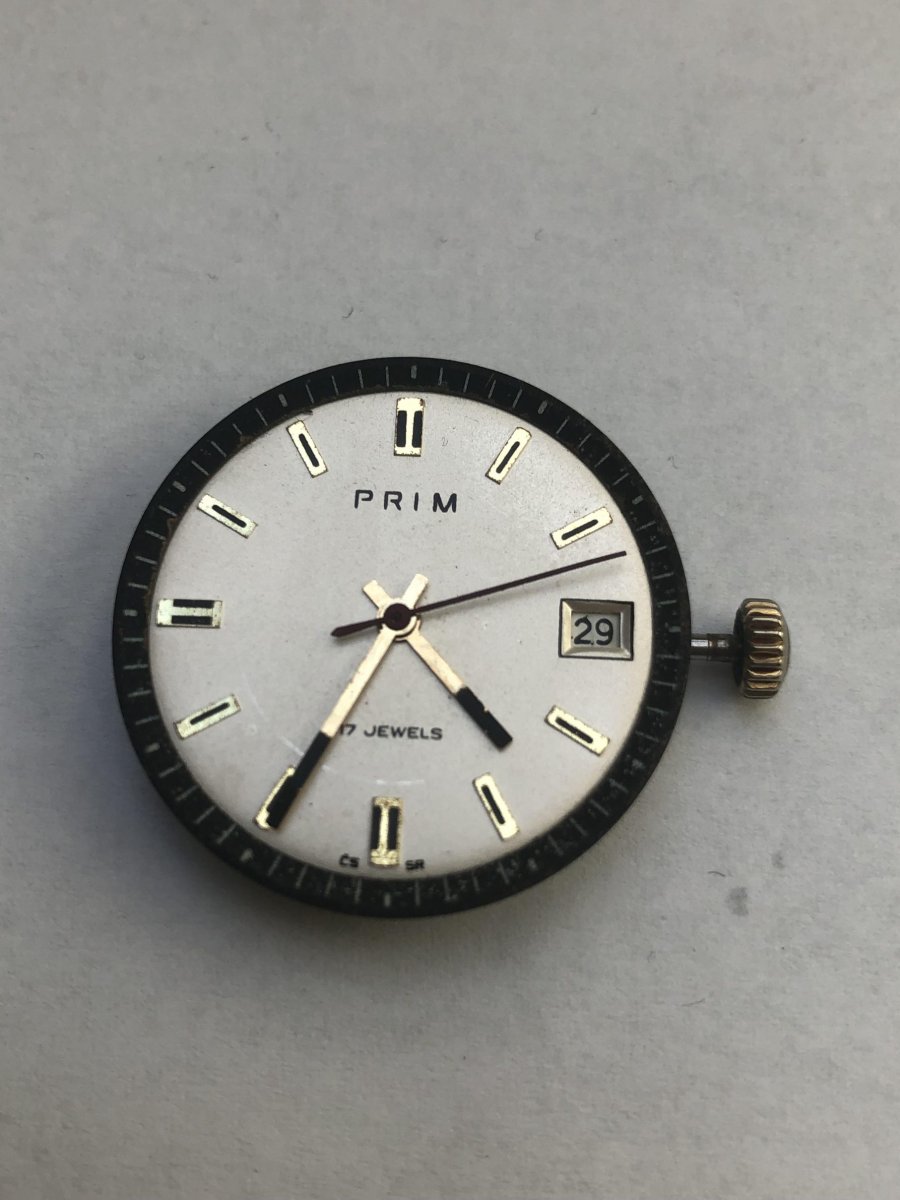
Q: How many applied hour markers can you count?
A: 11